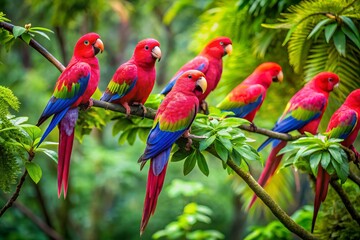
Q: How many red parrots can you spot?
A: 7